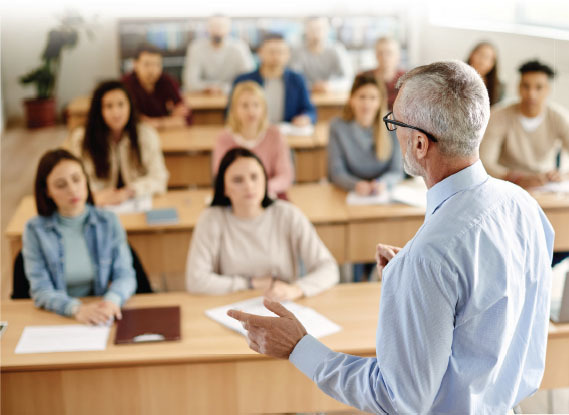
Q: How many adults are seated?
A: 12